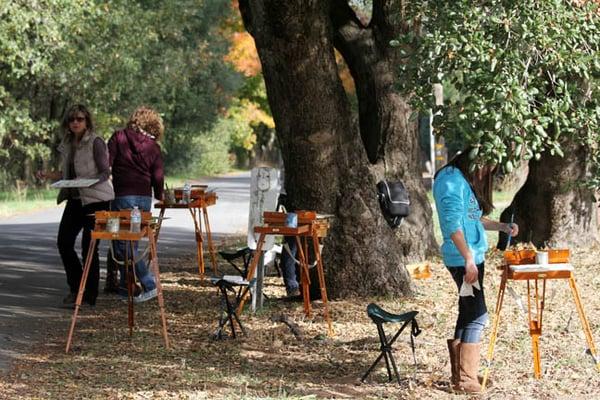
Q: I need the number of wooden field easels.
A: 4